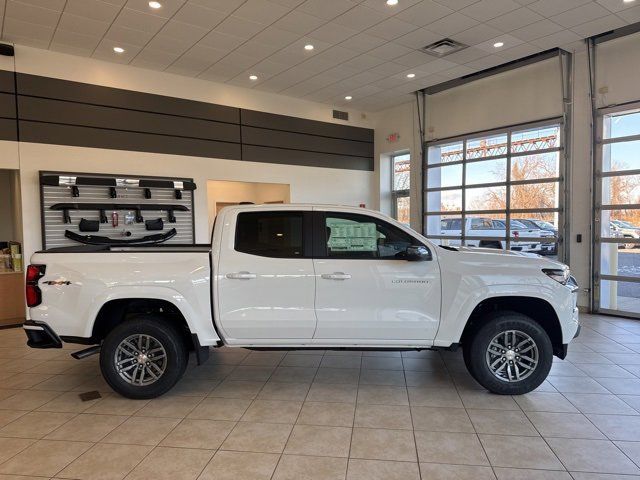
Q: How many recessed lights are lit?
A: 9